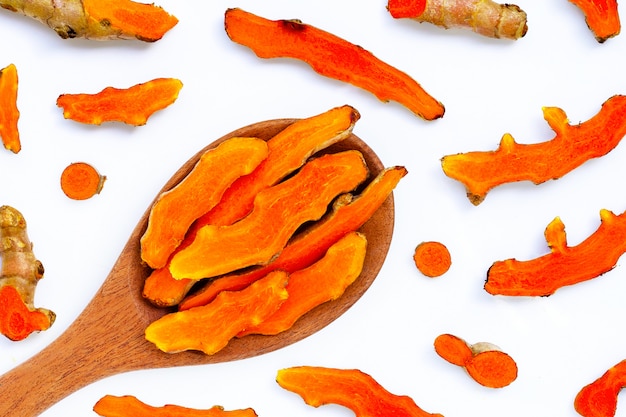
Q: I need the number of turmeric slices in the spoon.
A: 6